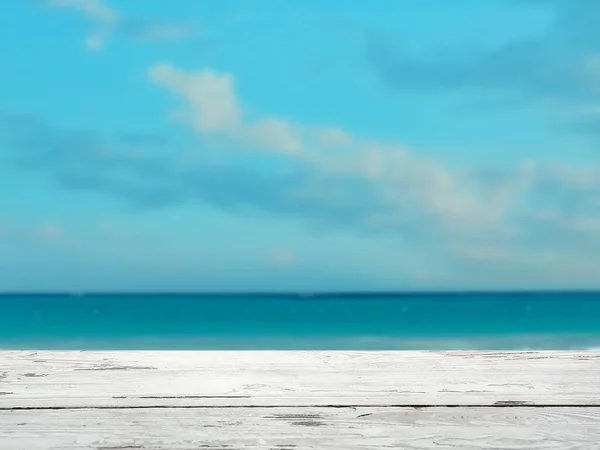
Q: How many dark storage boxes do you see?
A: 0